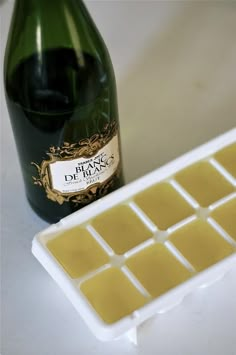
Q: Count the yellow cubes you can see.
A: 9